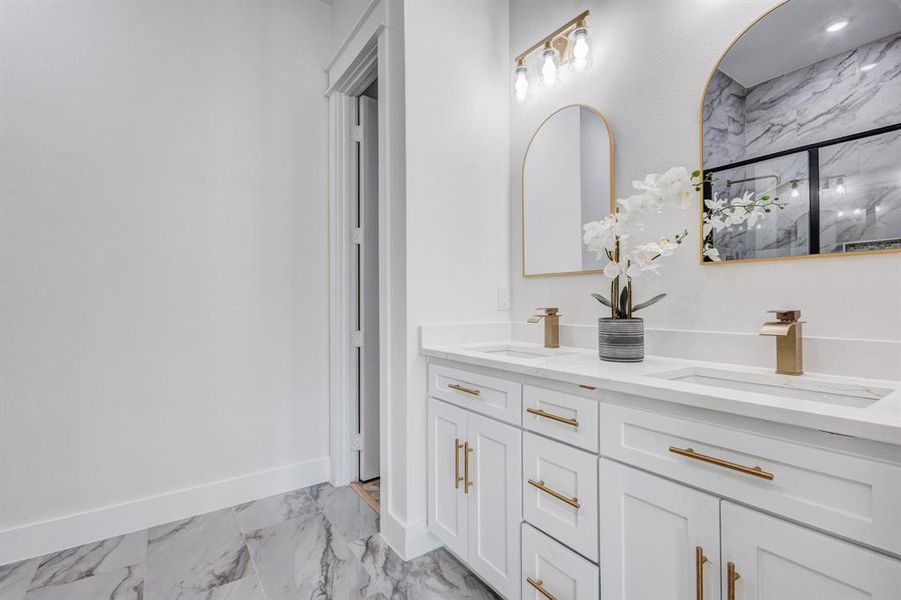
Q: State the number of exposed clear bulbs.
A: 3